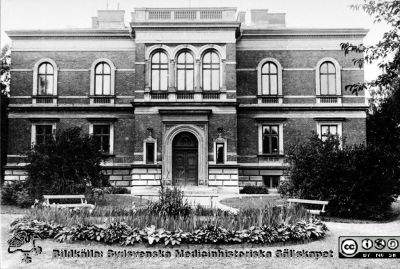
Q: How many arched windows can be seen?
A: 7